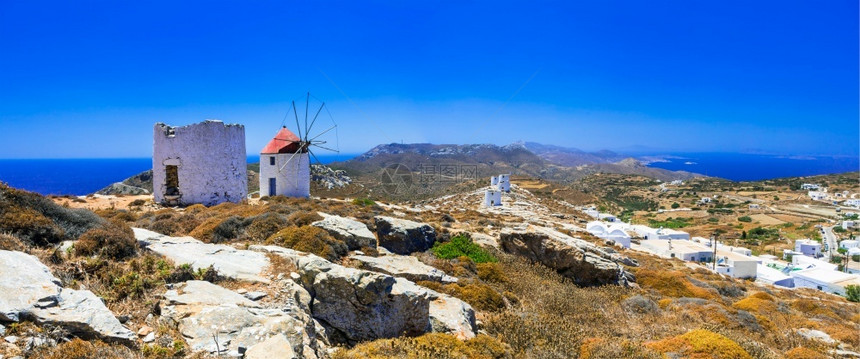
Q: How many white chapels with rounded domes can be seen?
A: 2